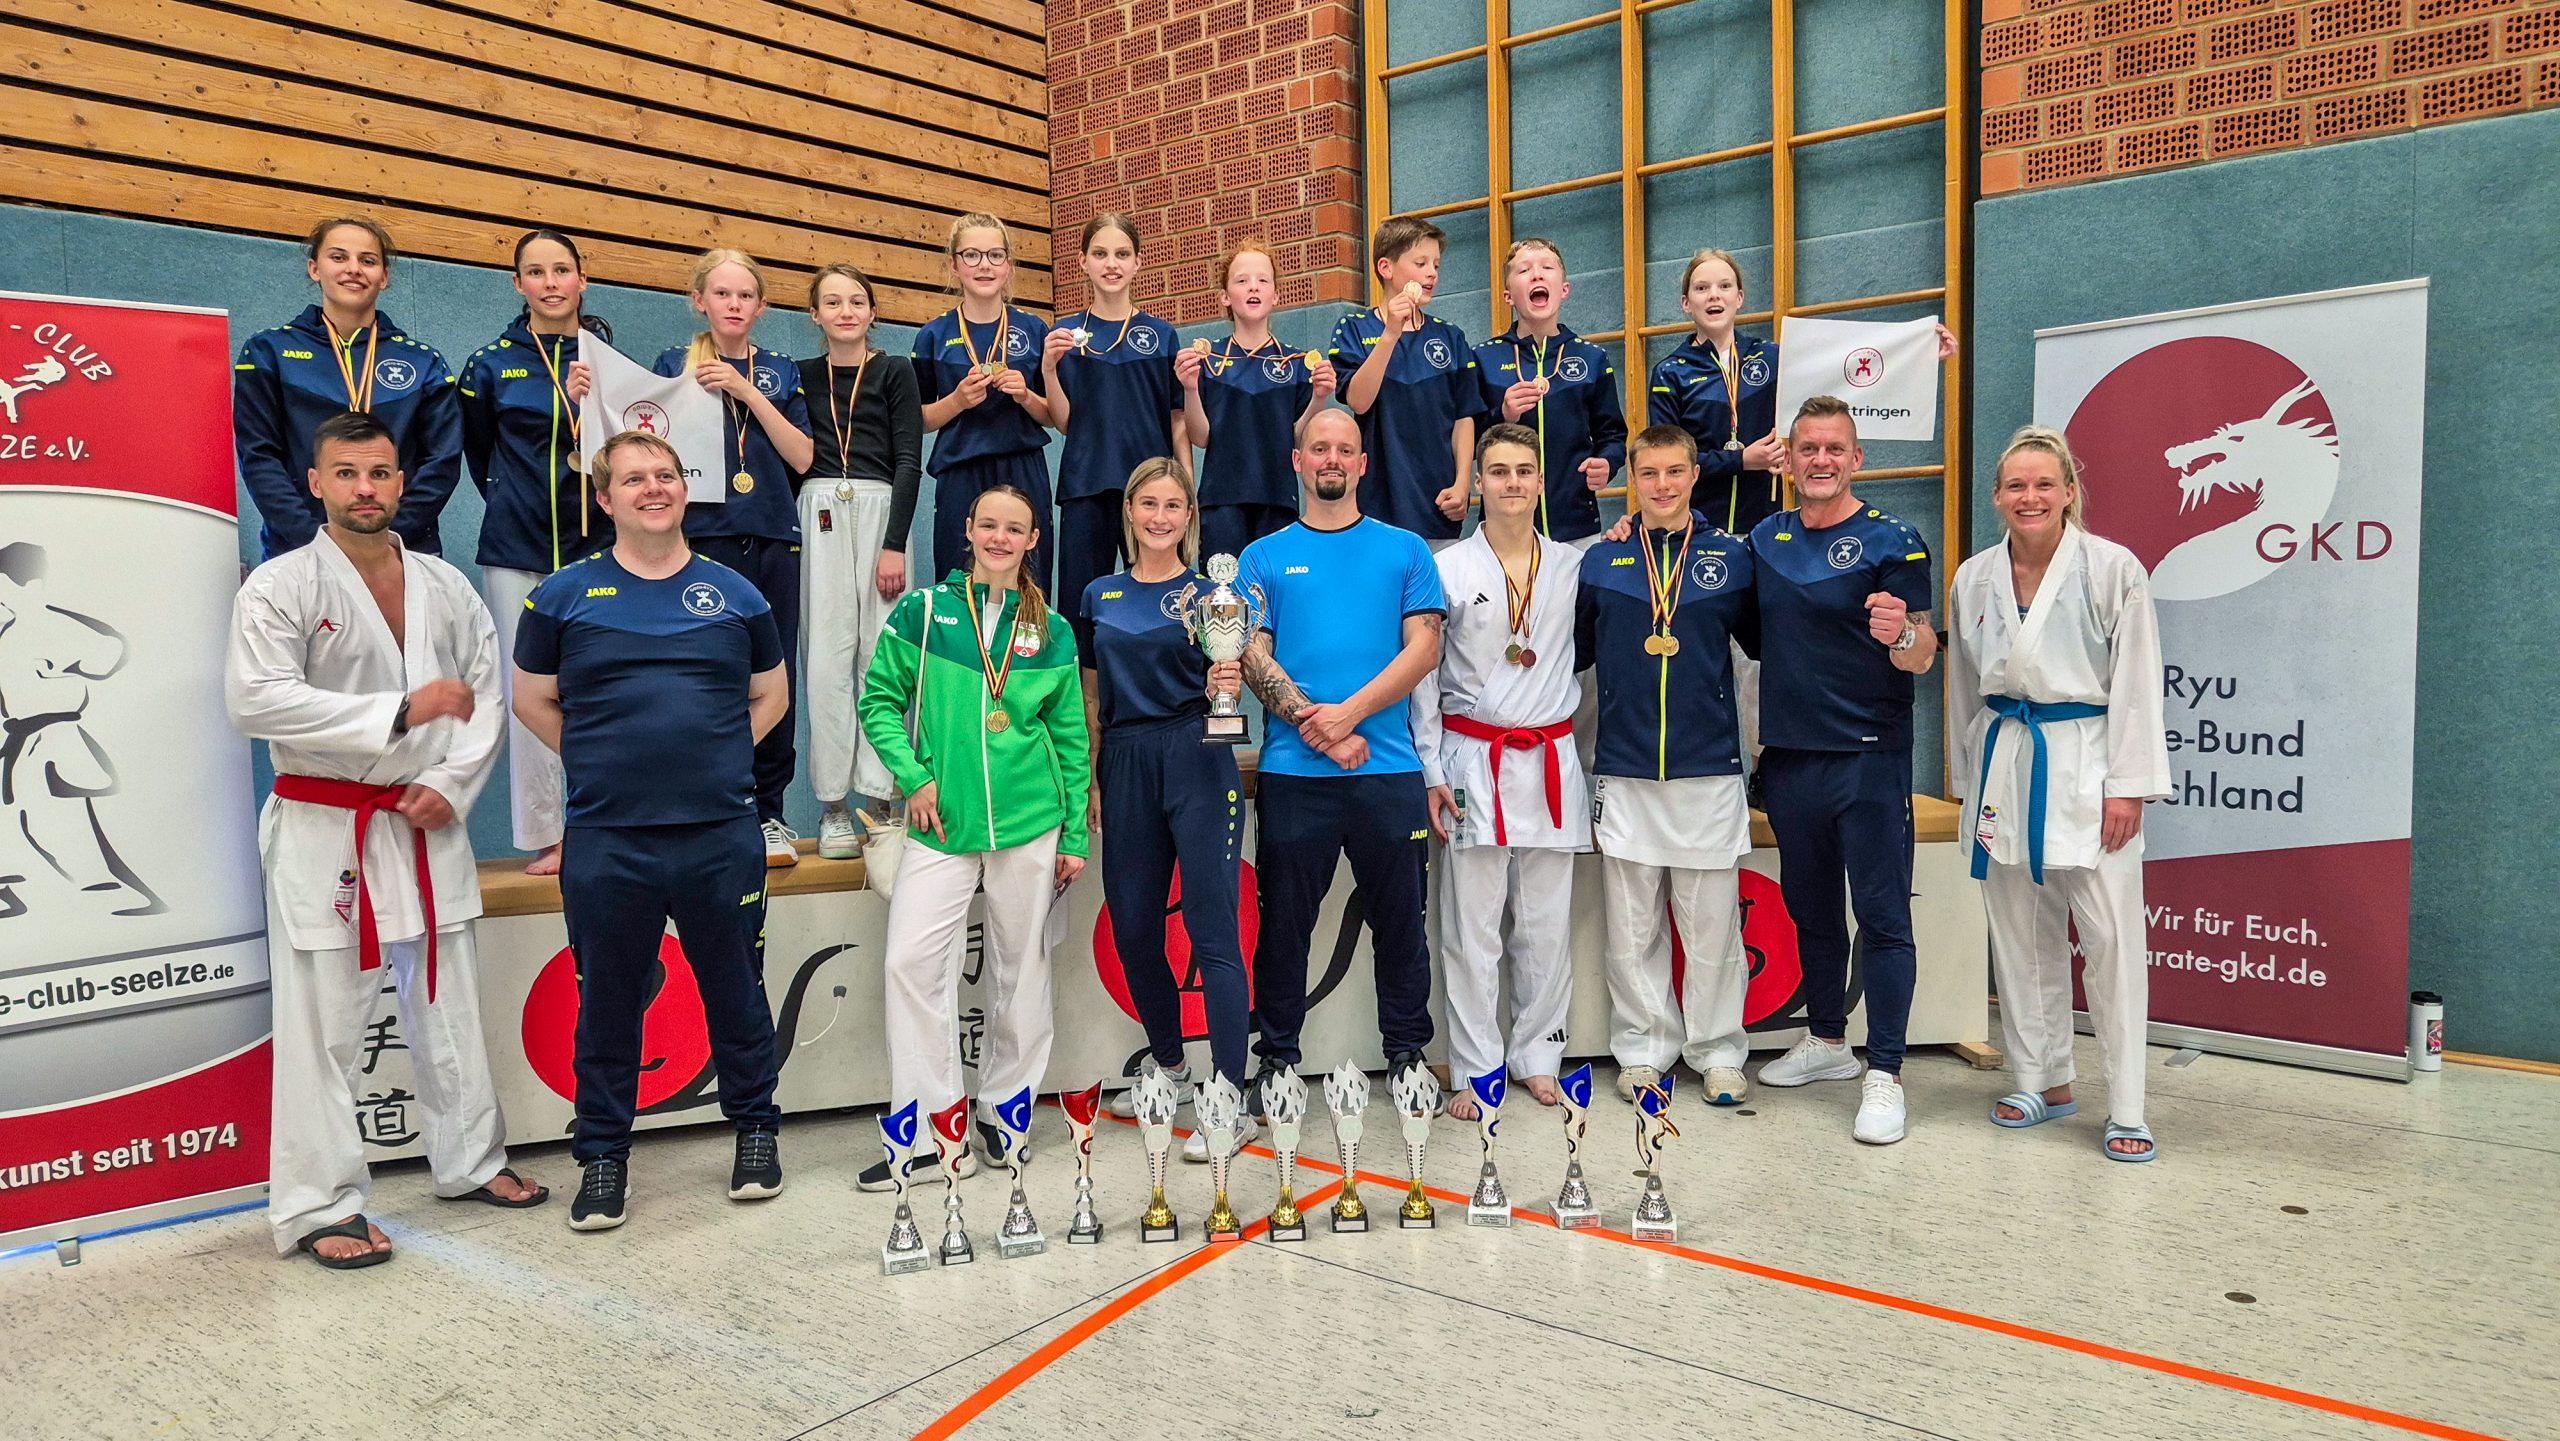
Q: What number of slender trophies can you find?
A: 12